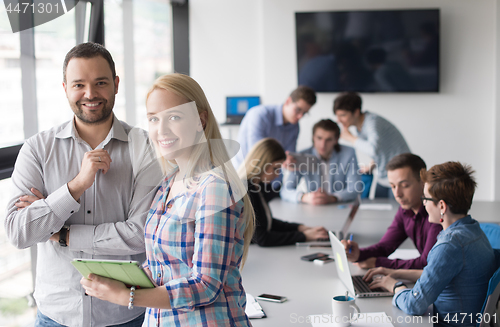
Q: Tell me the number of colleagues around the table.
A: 6